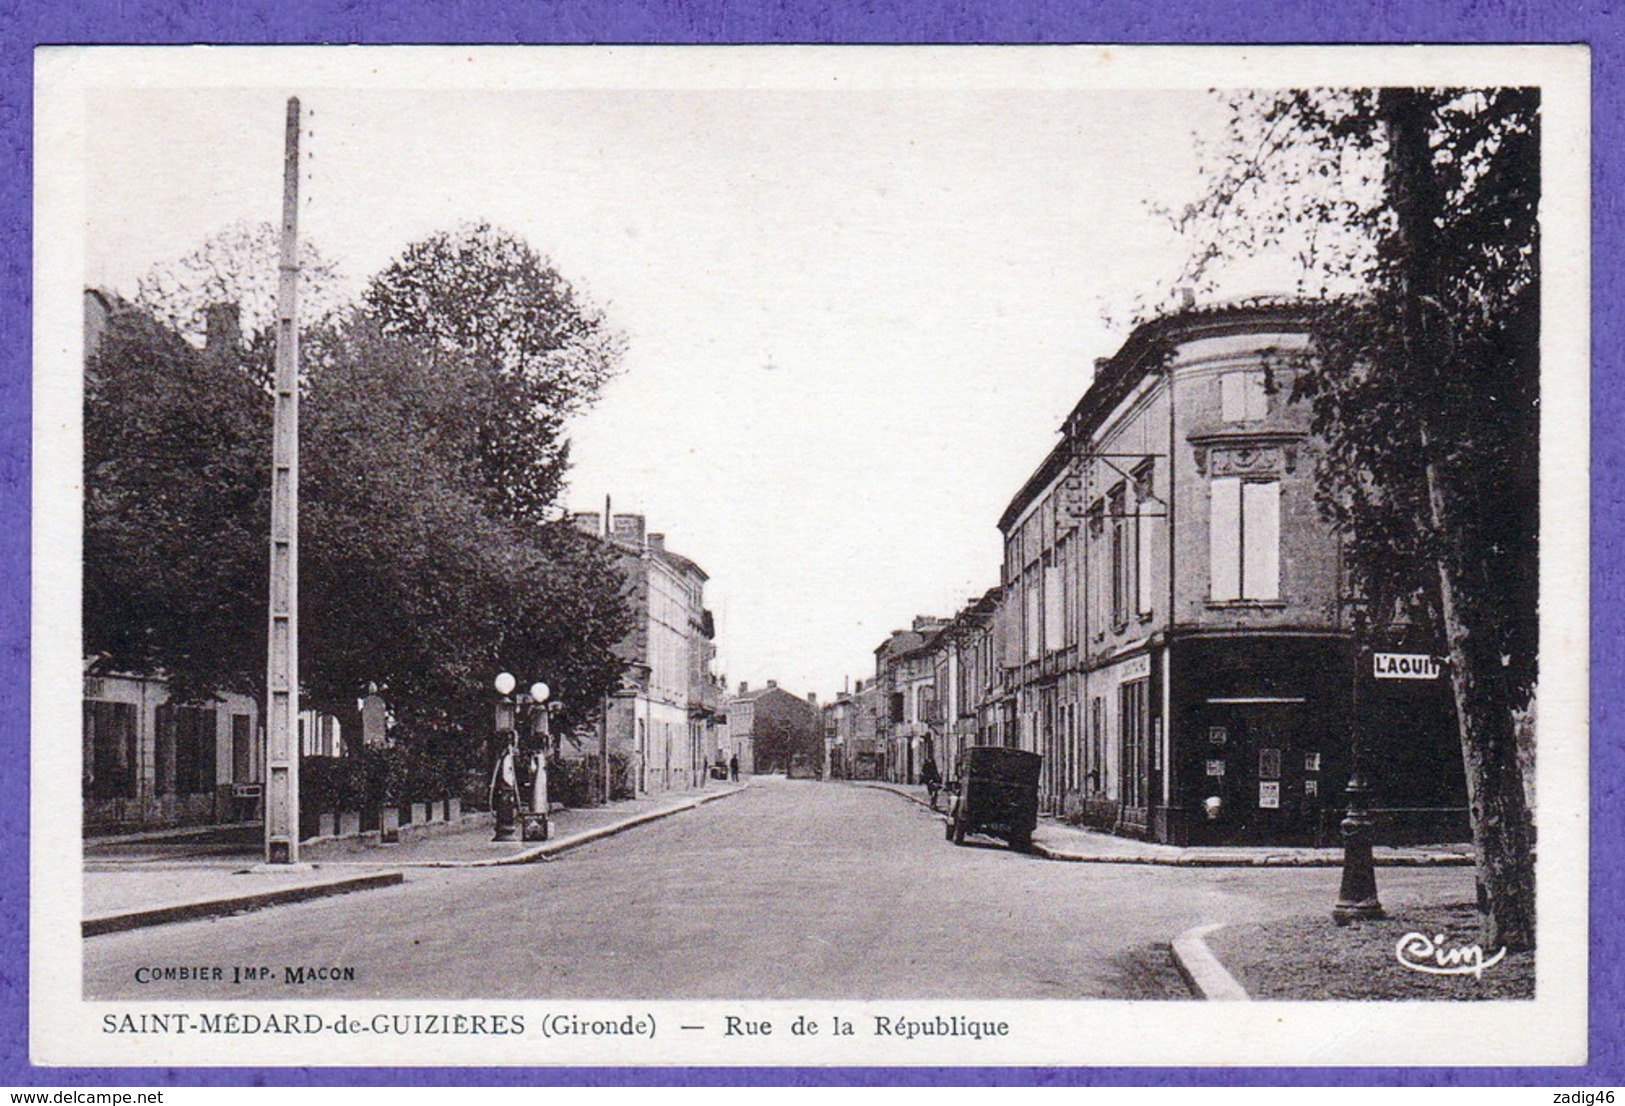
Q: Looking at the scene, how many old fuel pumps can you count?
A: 2